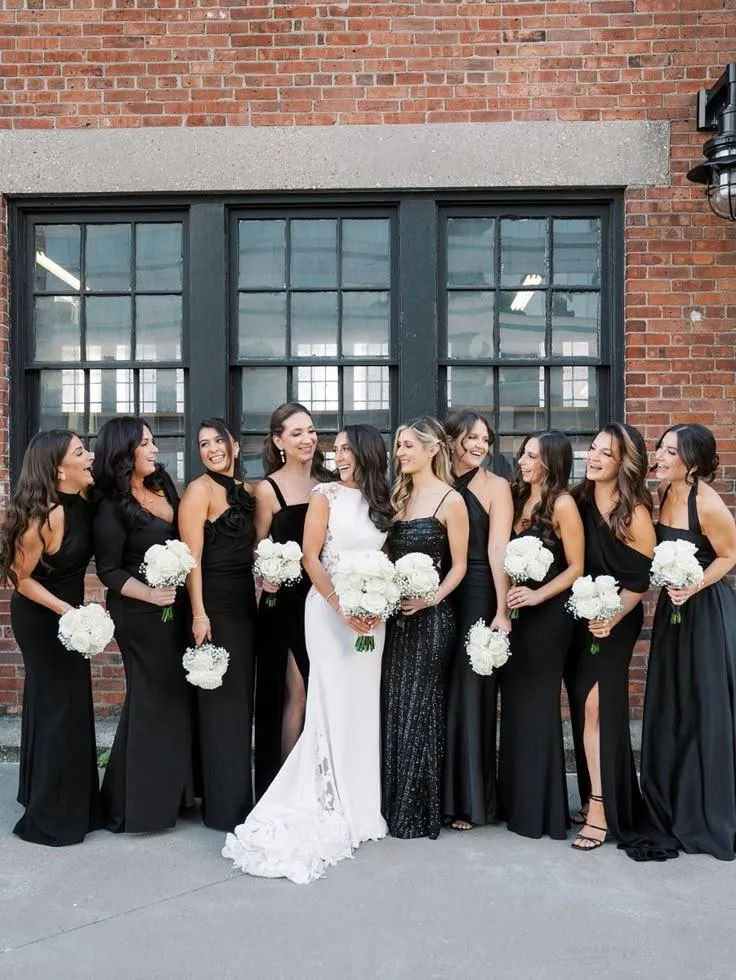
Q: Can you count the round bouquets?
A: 10